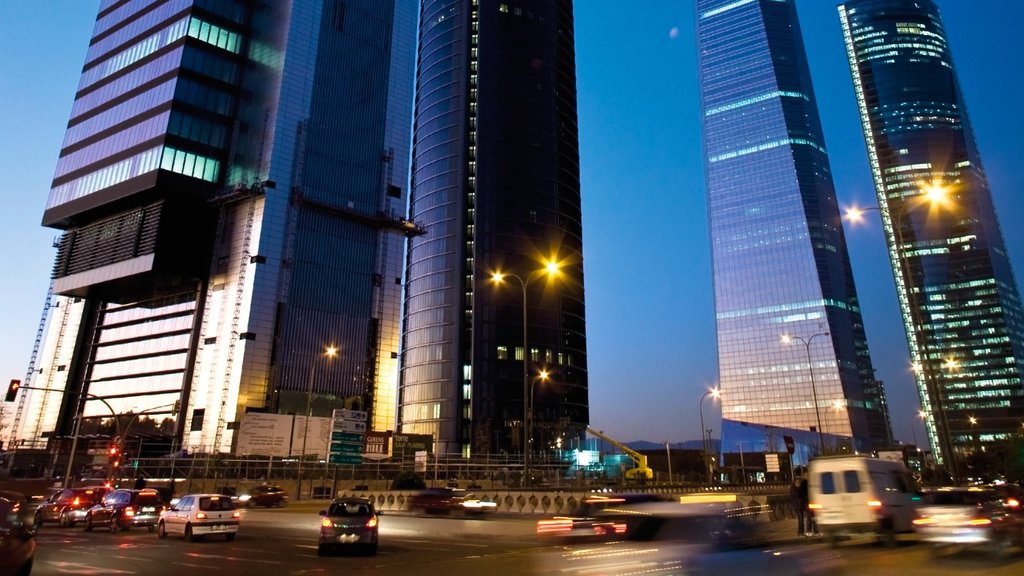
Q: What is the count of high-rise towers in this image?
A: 4